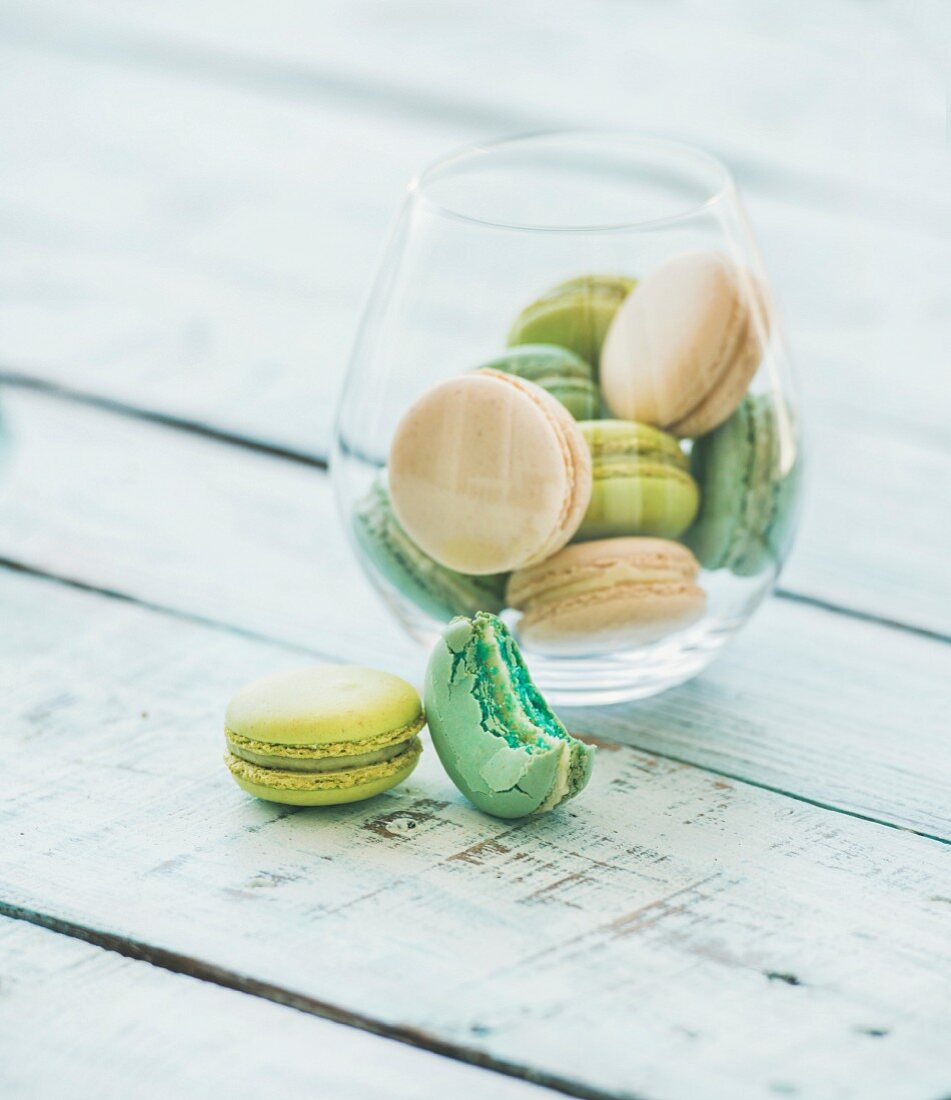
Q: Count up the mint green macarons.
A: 4